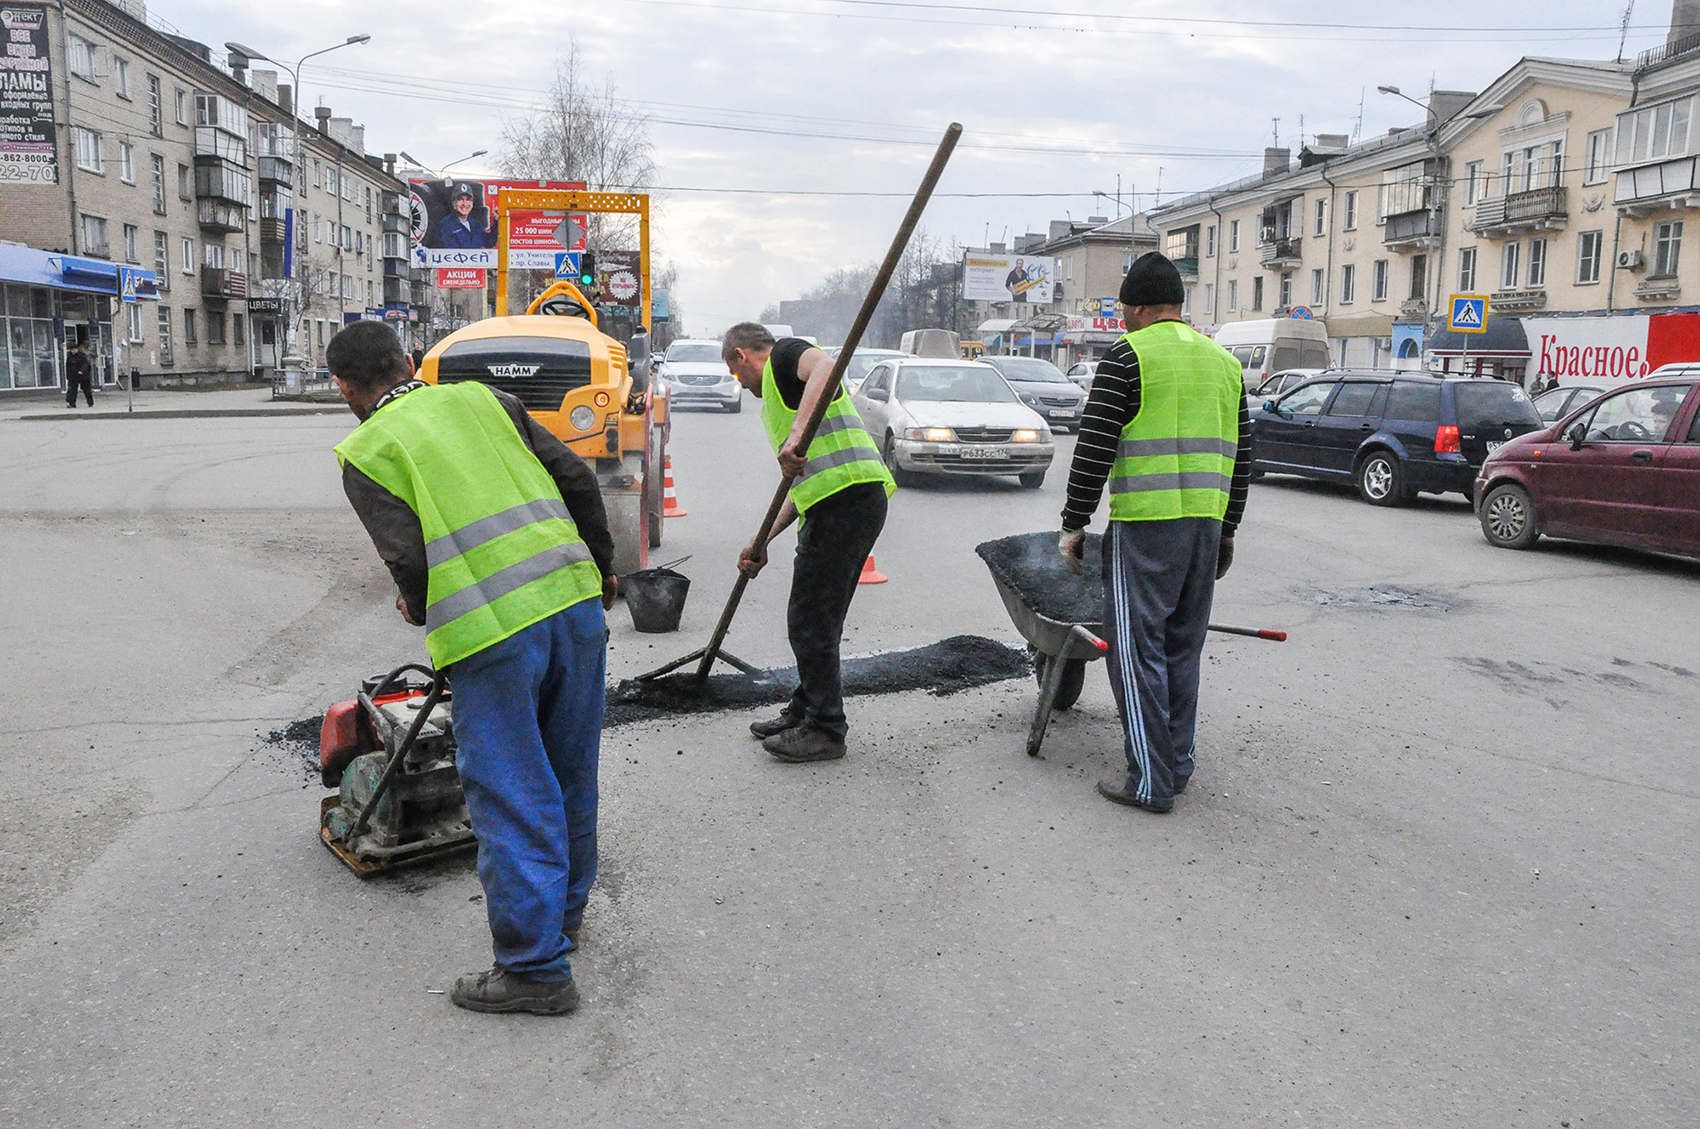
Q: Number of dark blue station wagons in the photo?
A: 1